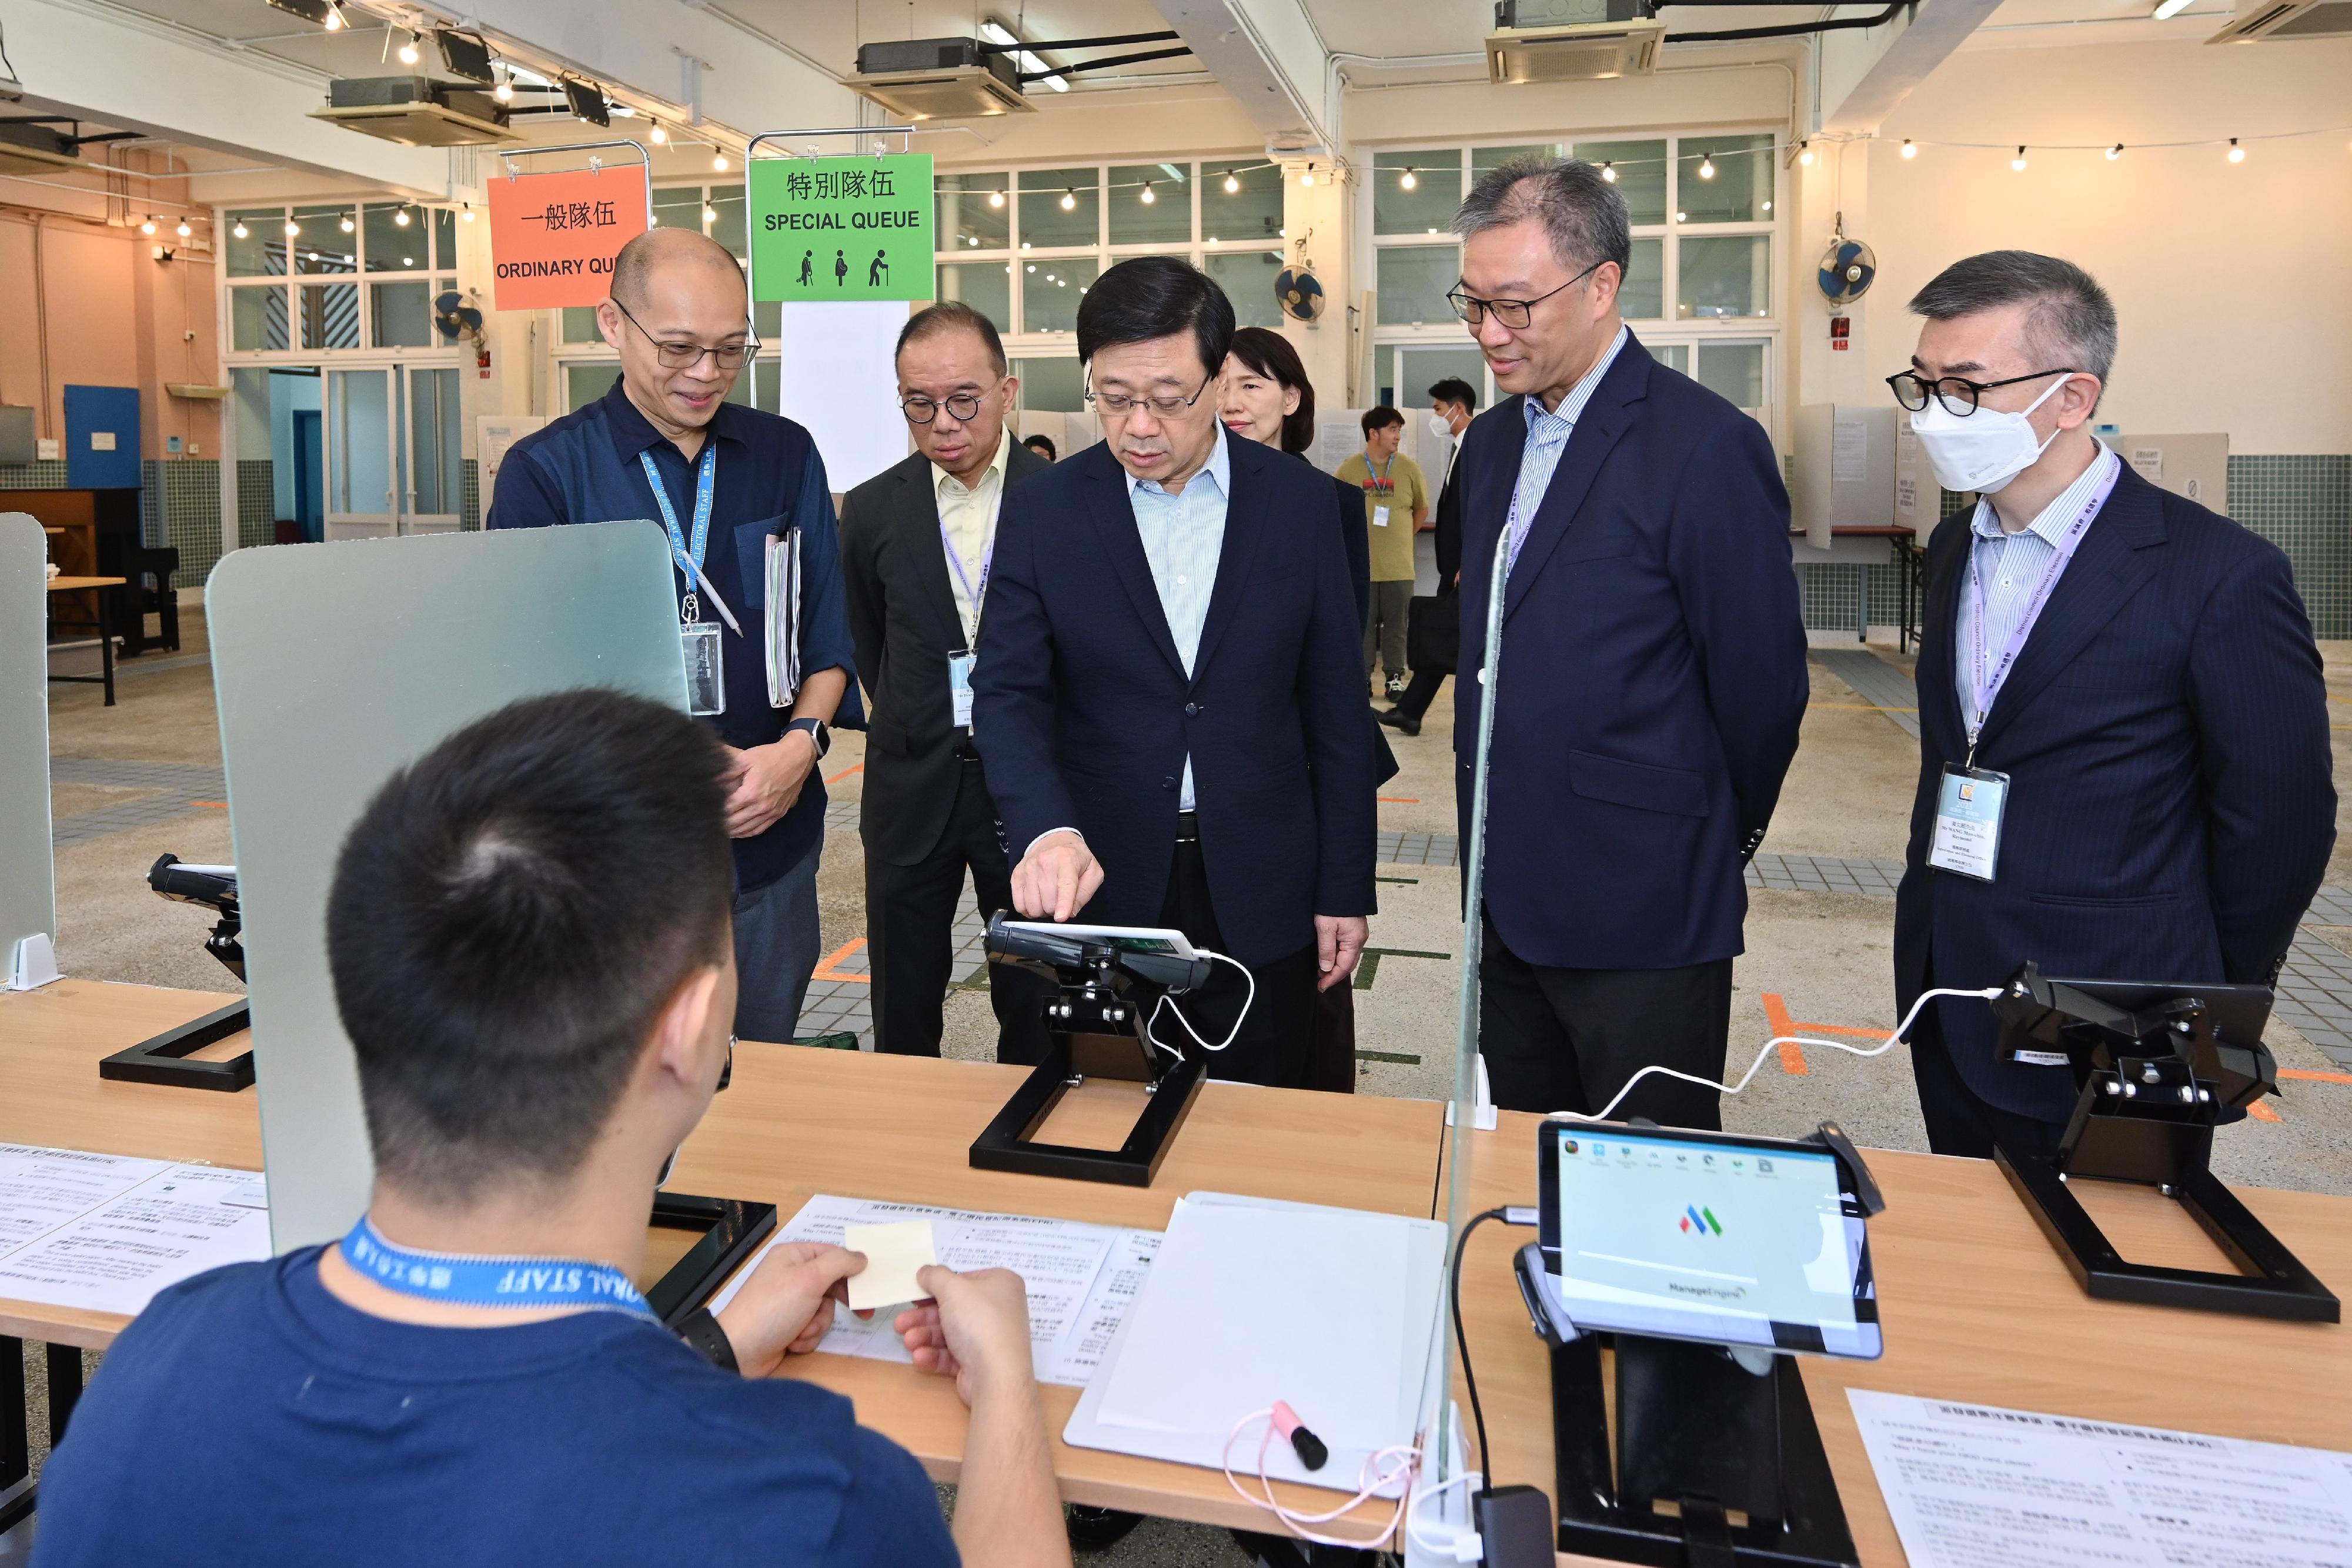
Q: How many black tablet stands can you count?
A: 5